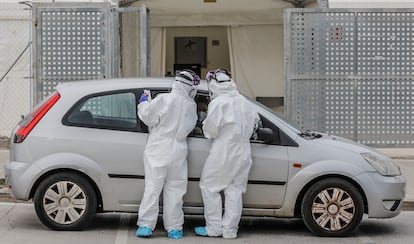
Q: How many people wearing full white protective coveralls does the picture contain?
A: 2